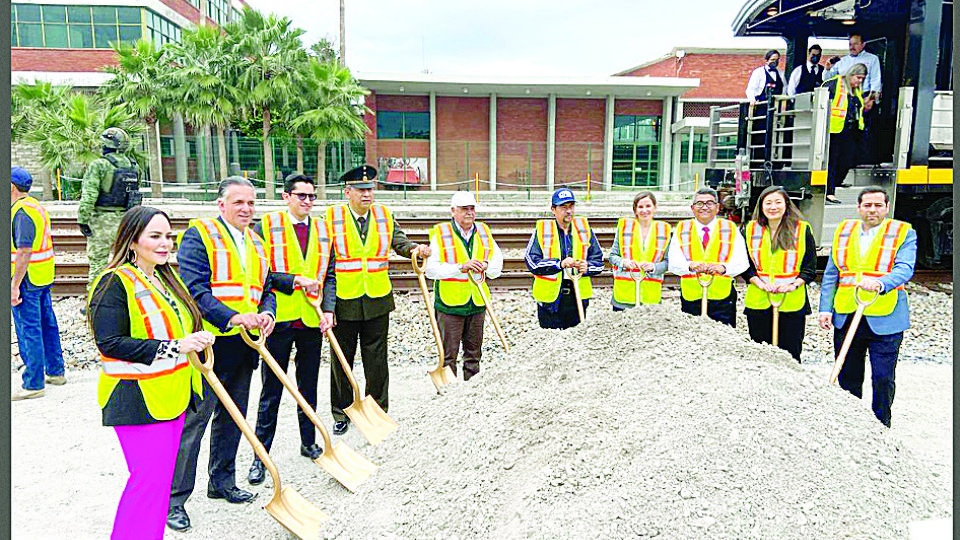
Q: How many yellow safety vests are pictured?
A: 12